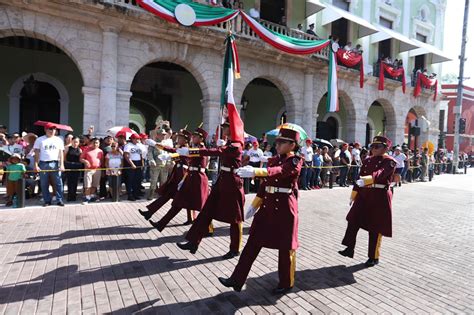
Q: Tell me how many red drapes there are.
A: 3